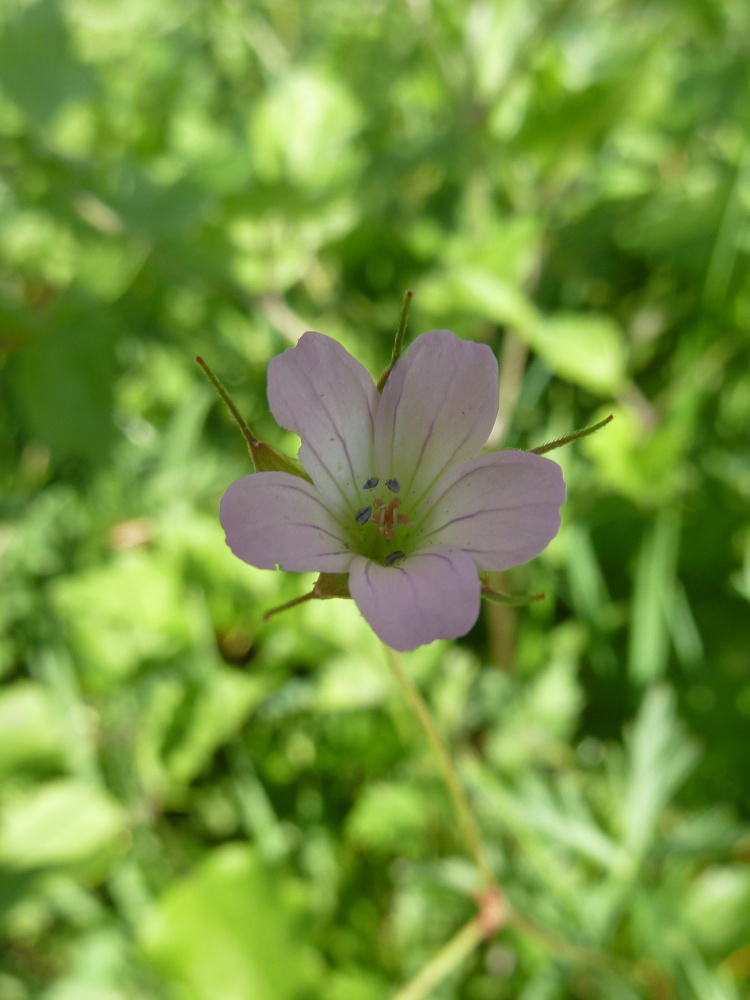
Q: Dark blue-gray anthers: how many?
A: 4